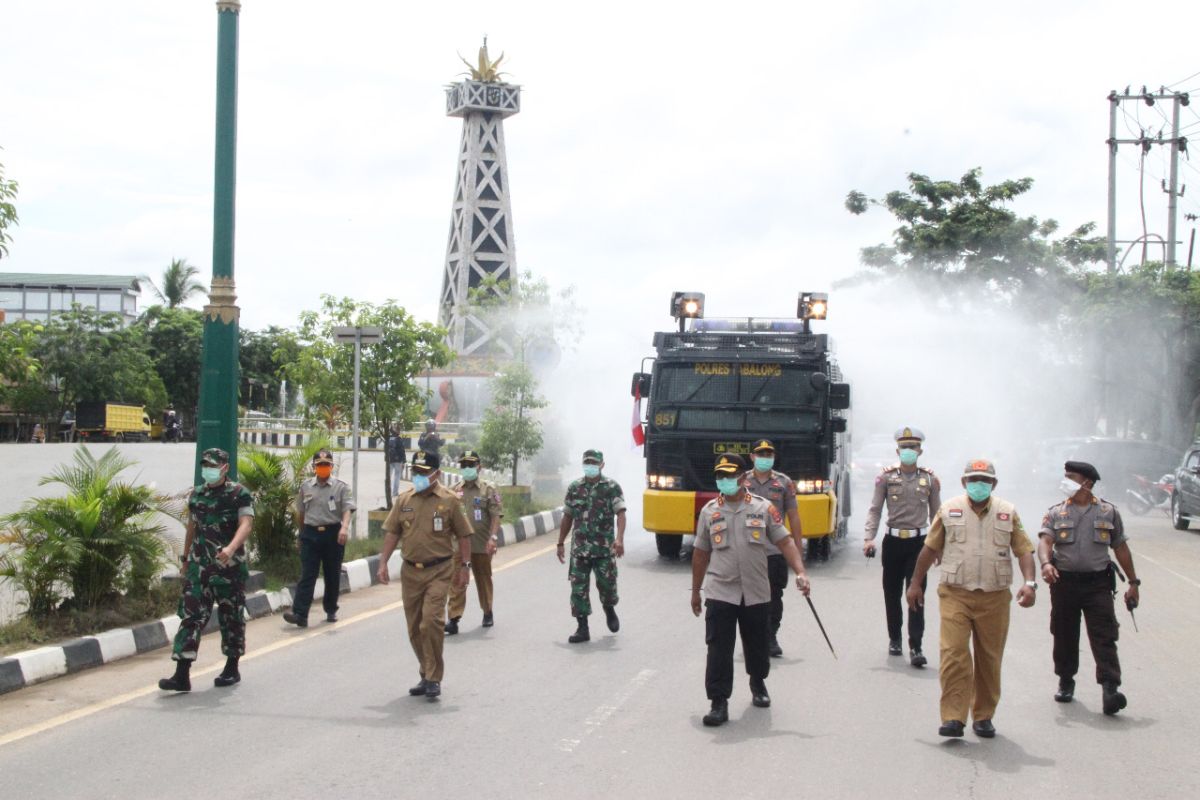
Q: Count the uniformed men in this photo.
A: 10